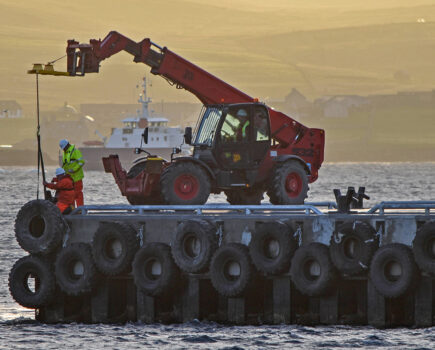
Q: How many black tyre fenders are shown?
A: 12